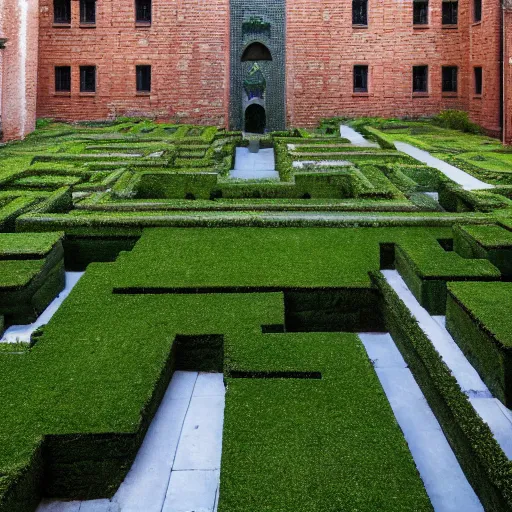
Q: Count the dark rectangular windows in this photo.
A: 14